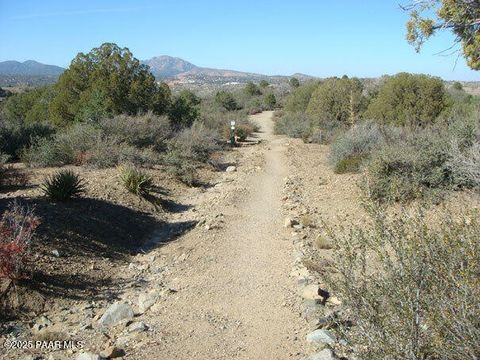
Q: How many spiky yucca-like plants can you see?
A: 2